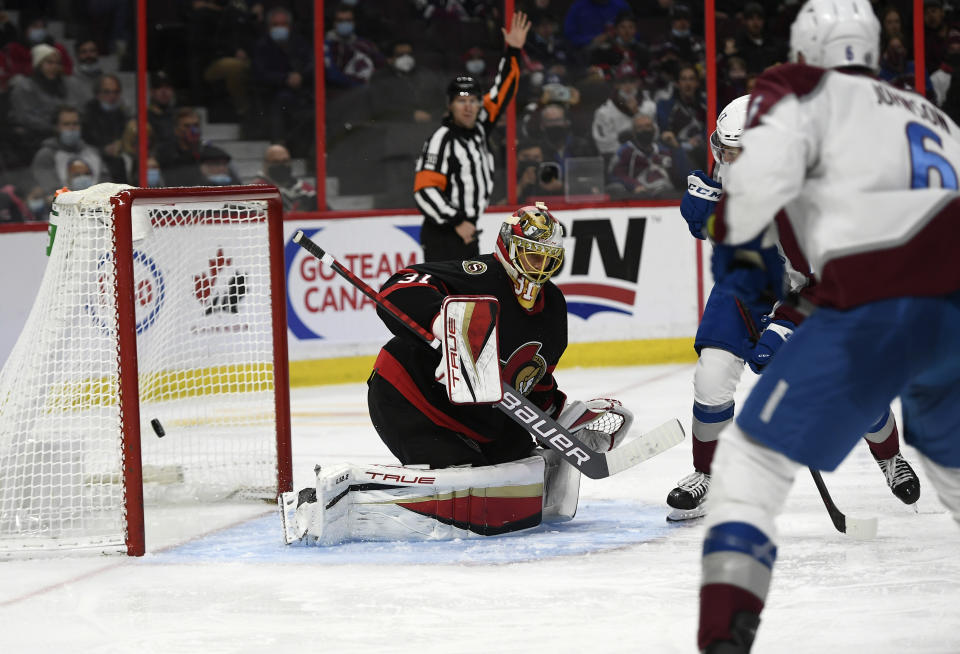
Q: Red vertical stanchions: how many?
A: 5